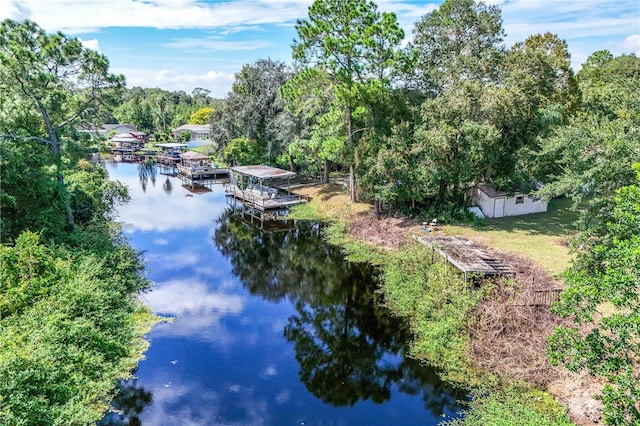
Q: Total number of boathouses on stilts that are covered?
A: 4